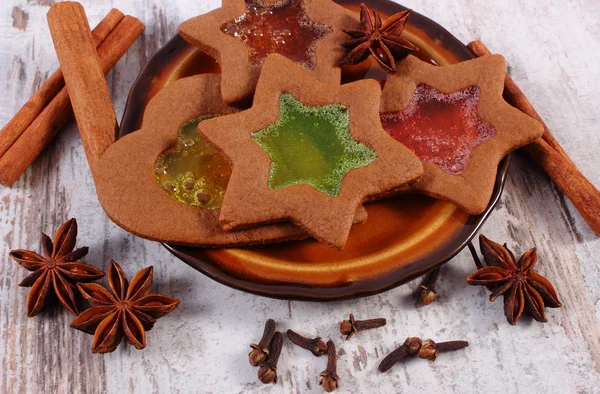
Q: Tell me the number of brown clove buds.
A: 8